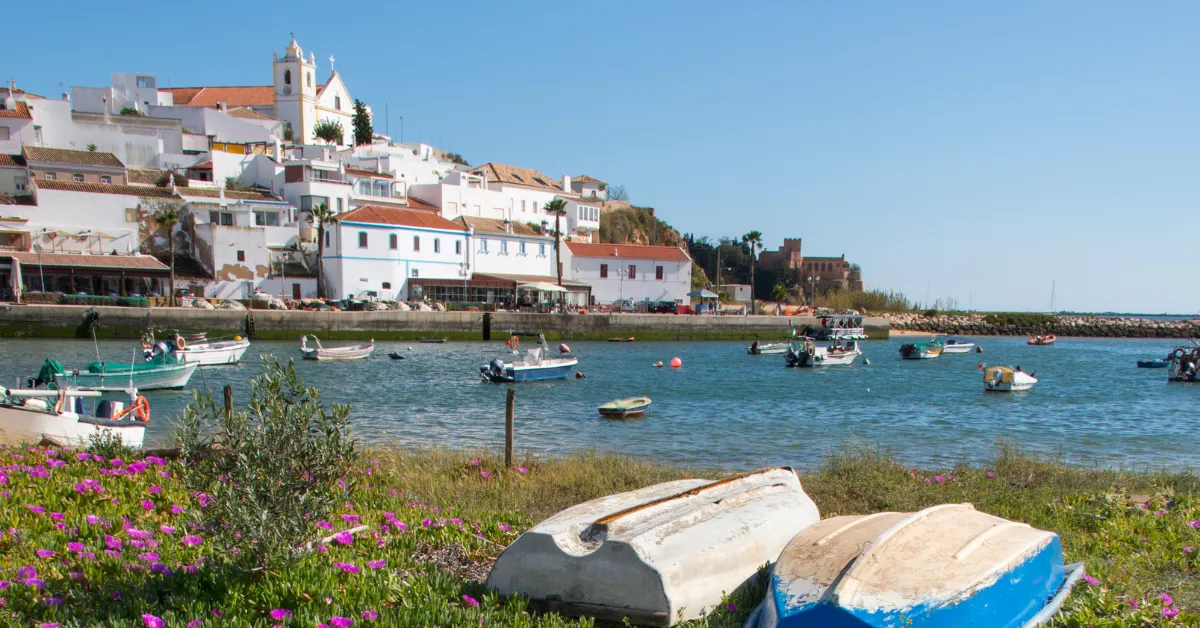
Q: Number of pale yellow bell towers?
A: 1